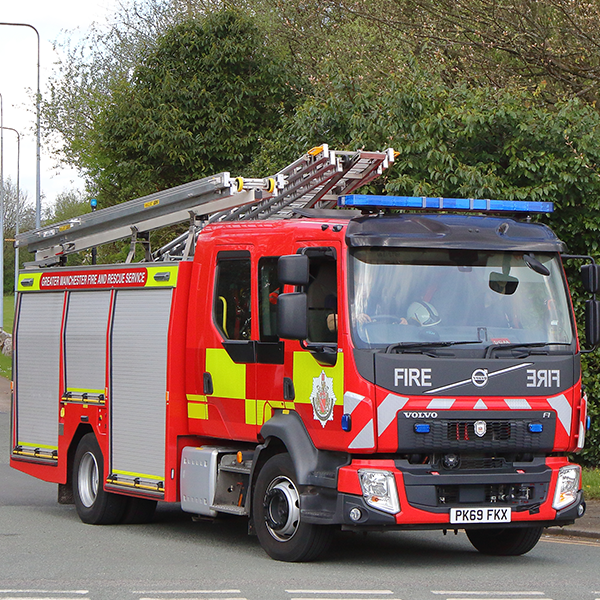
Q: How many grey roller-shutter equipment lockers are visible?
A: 3